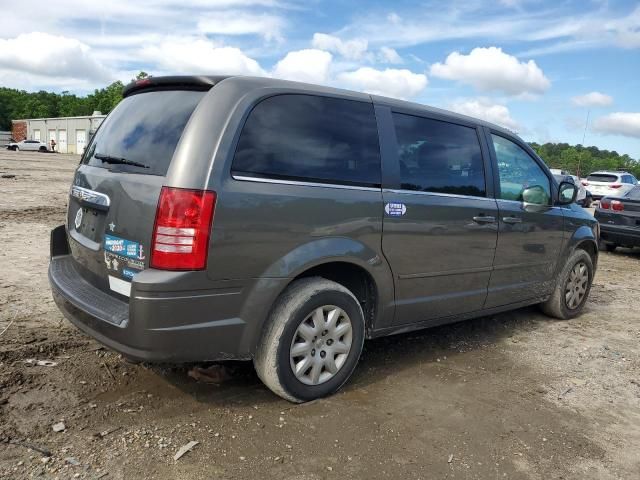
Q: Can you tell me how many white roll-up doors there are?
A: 4